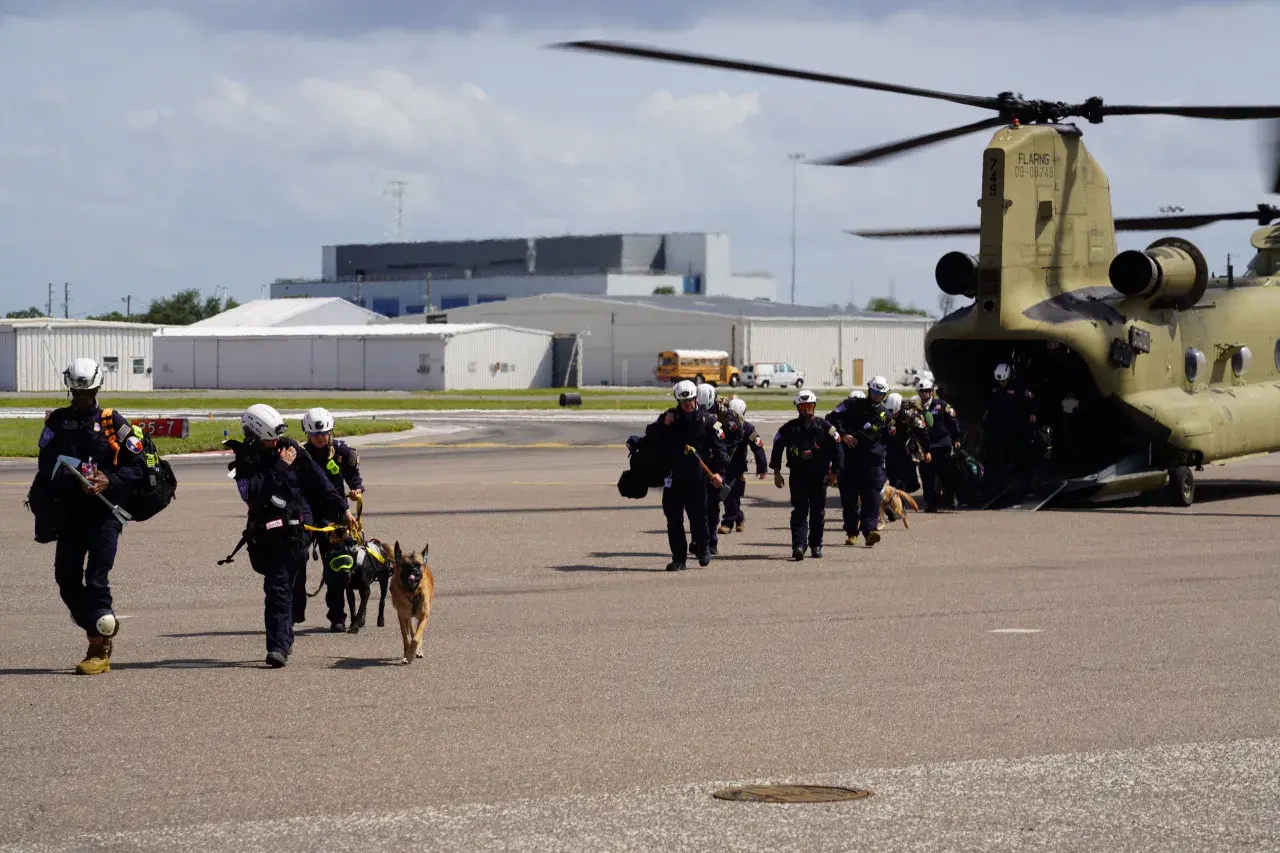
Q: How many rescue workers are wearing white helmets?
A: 12